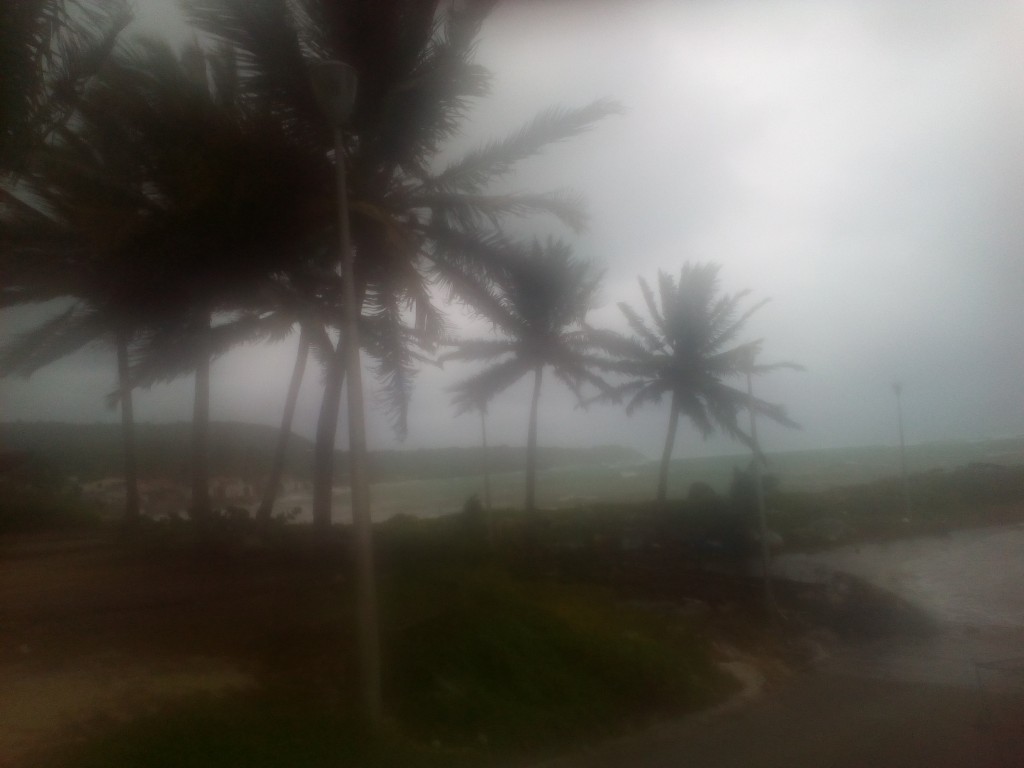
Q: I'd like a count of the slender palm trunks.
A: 6